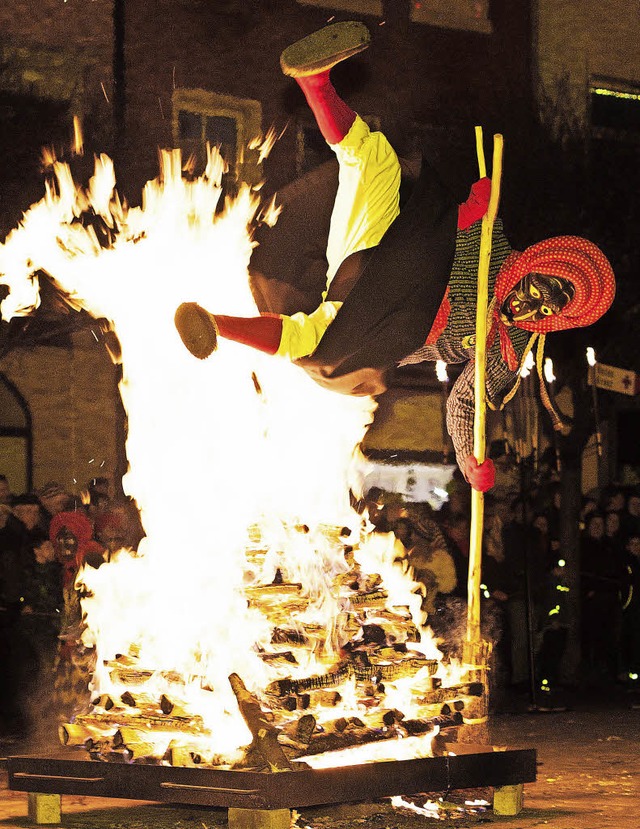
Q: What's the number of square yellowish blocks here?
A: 3